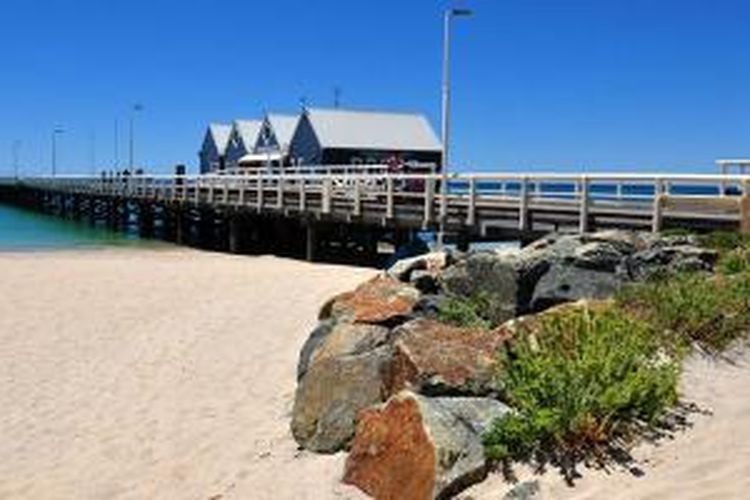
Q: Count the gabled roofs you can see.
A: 4